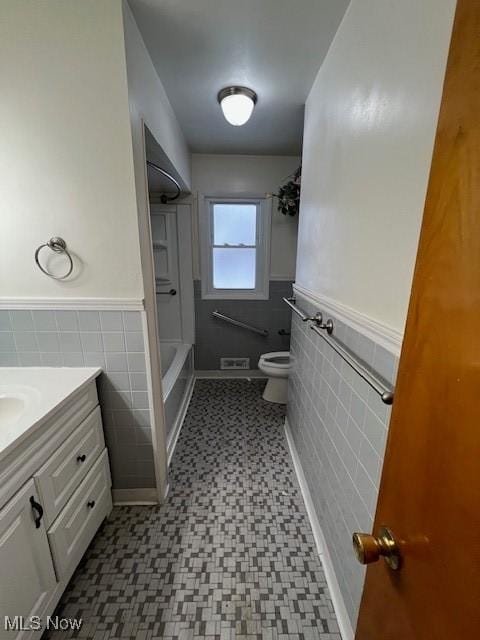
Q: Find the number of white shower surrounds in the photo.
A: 1